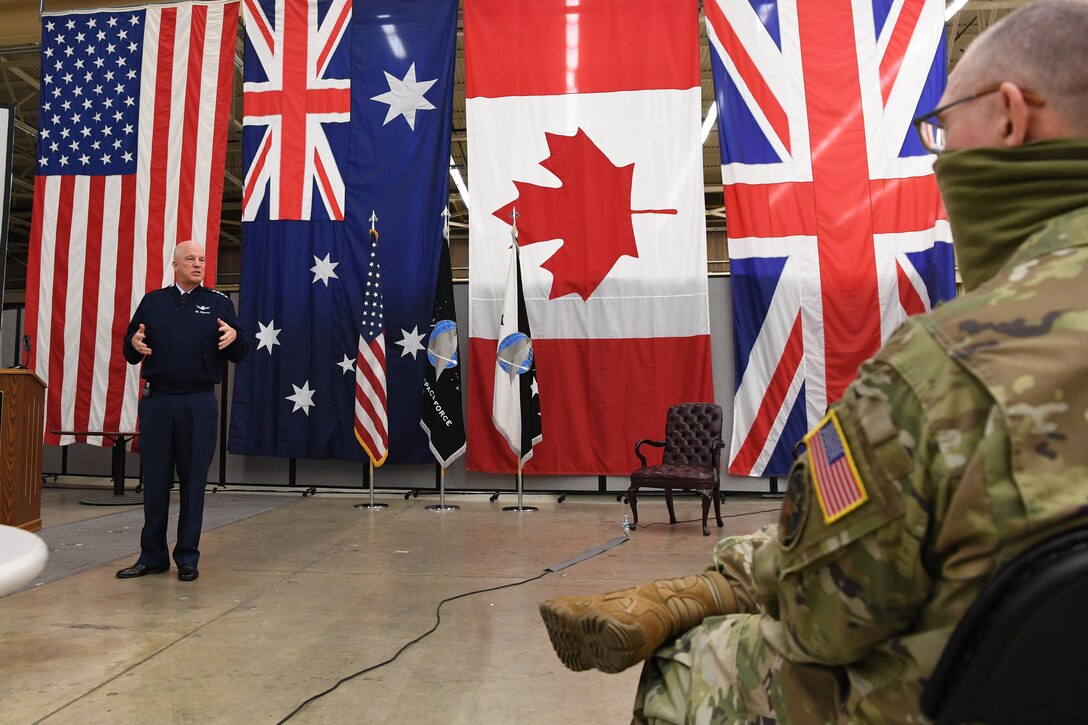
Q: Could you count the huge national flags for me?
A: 4